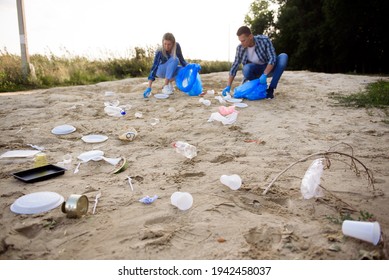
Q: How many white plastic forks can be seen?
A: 3